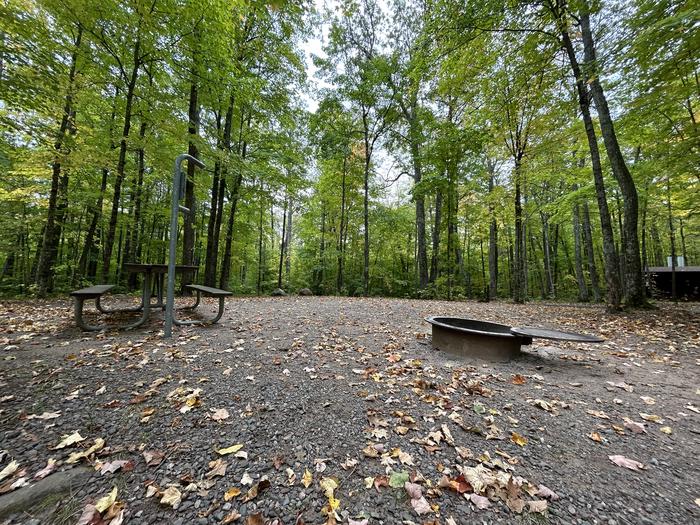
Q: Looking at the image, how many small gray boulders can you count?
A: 2